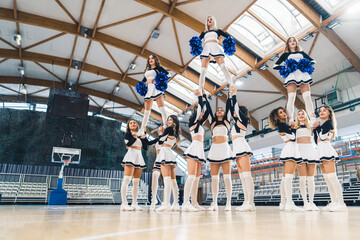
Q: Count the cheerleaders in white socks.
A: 12